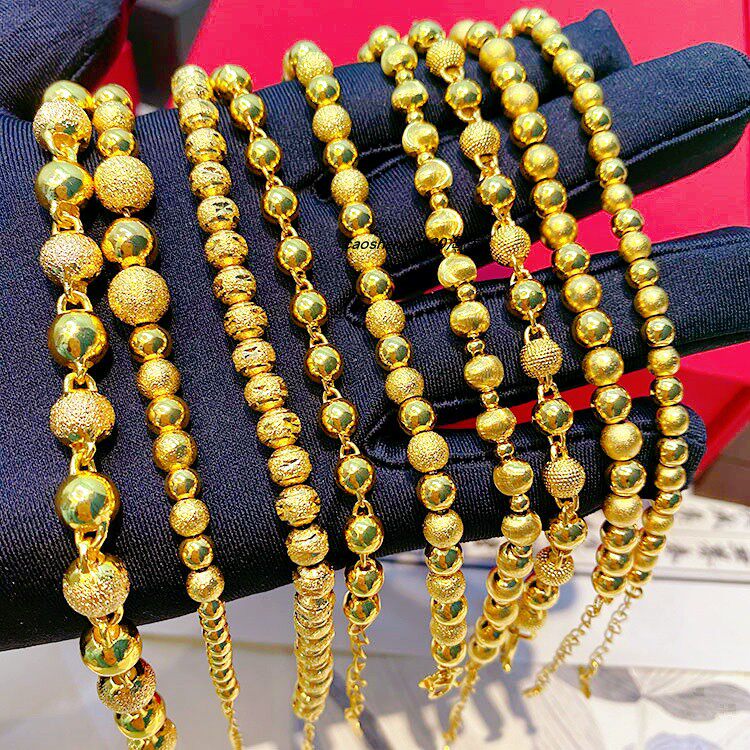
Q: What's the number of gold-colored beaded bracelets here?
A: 9